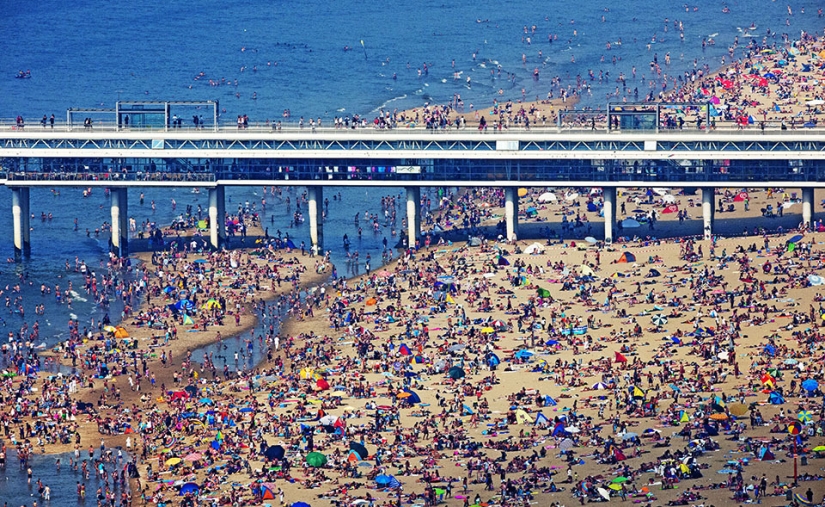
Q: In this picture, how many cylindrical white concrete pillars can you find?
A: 9